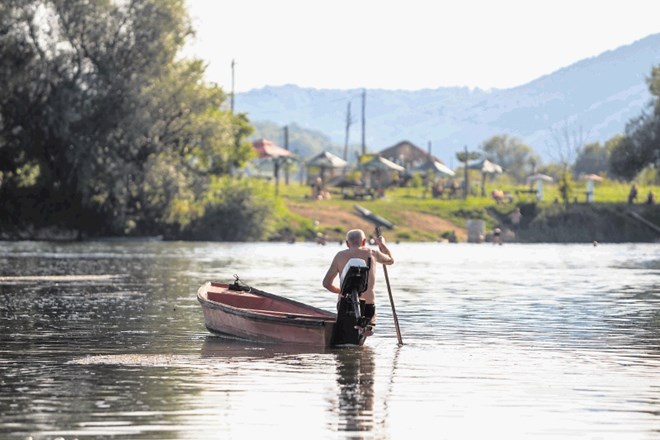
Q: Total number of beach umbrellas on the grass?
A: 7